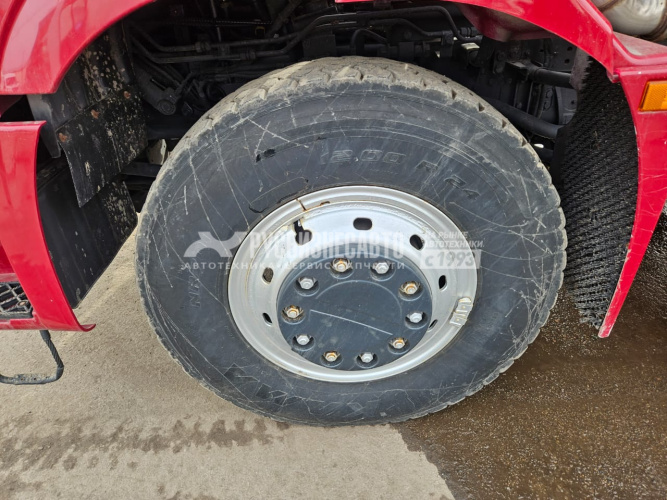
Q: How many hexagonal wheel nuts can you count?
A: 10